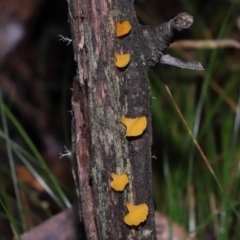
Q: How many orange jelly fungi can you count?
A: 5